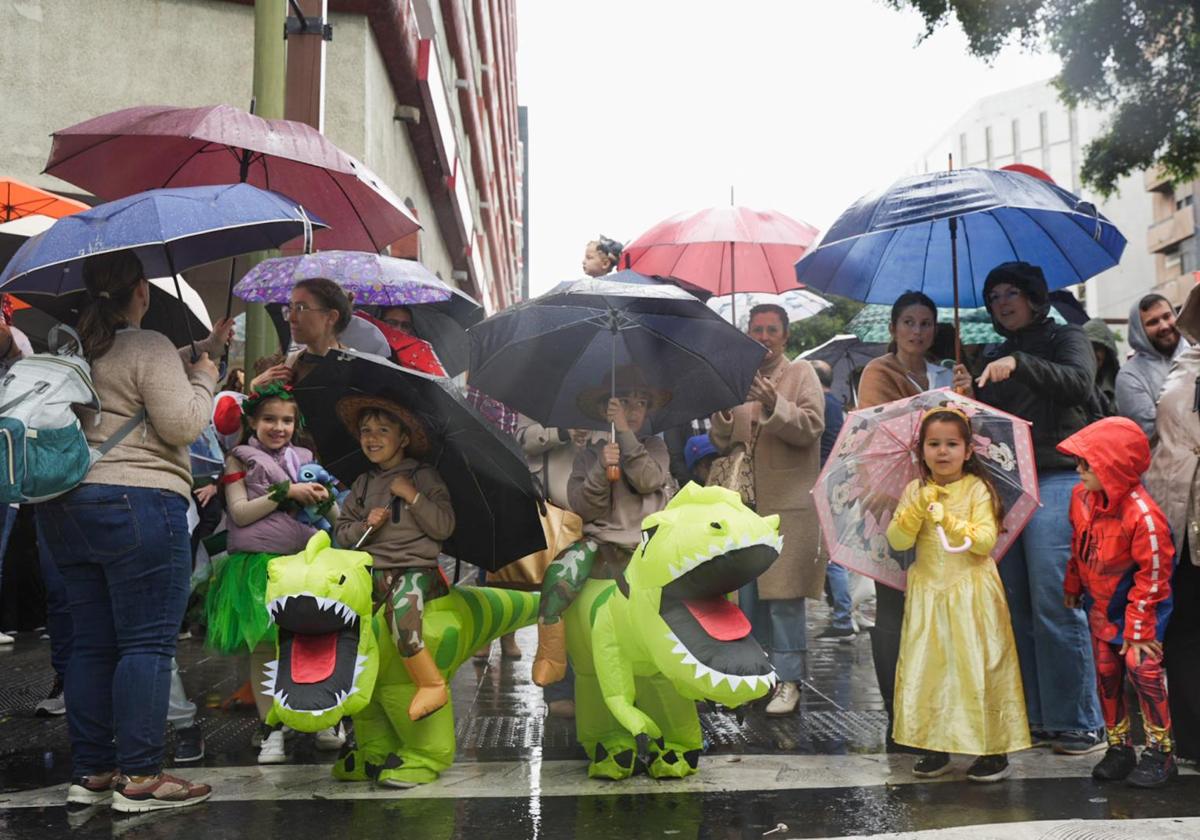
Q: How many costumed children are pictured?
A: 5